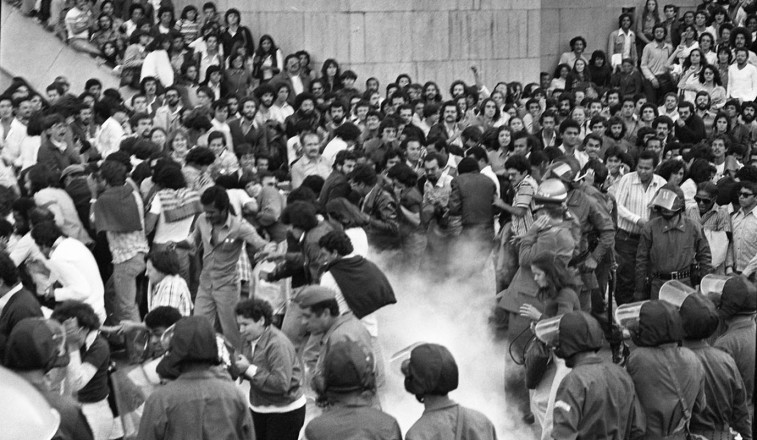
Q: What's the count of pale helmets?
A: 2